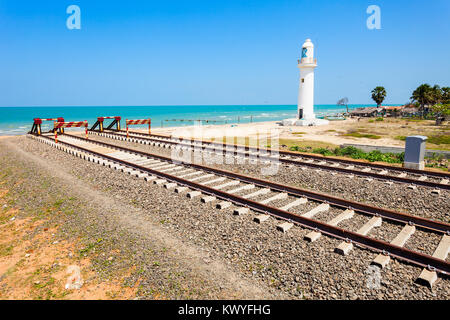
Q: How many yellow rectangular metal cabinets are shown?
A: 0